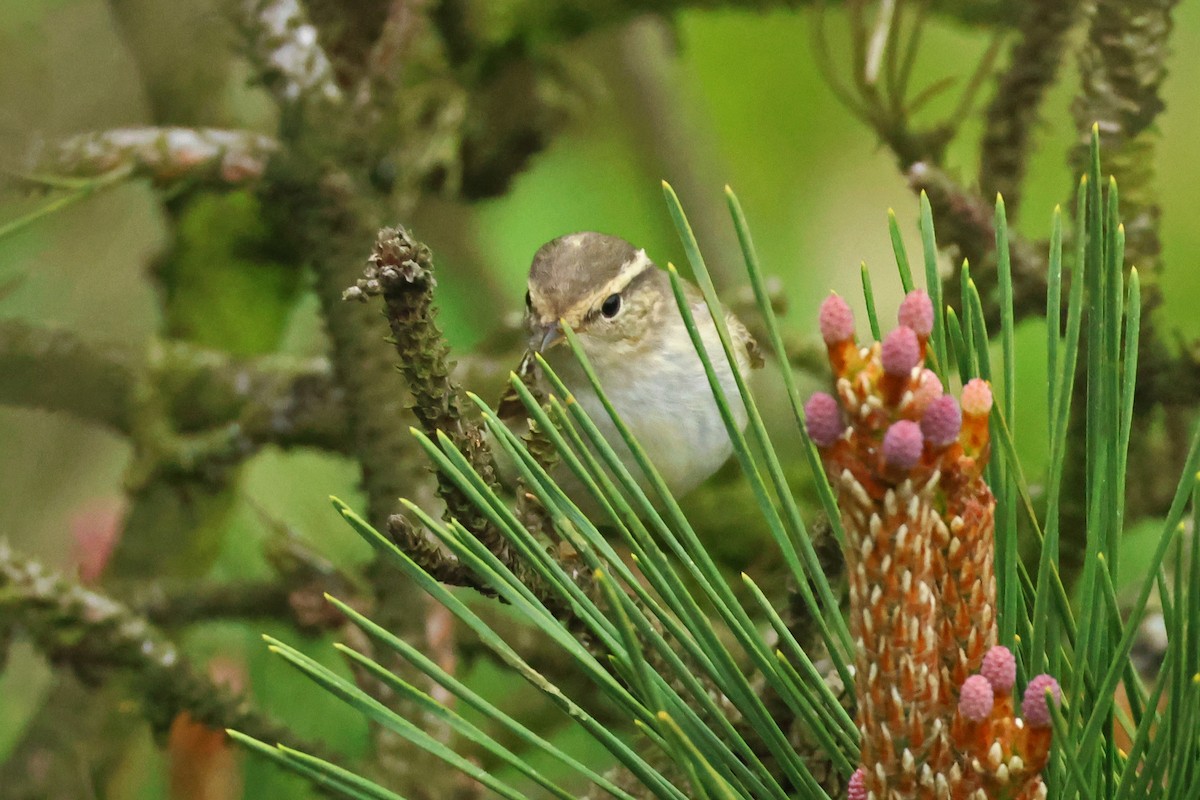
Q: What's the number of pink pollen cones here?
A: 12